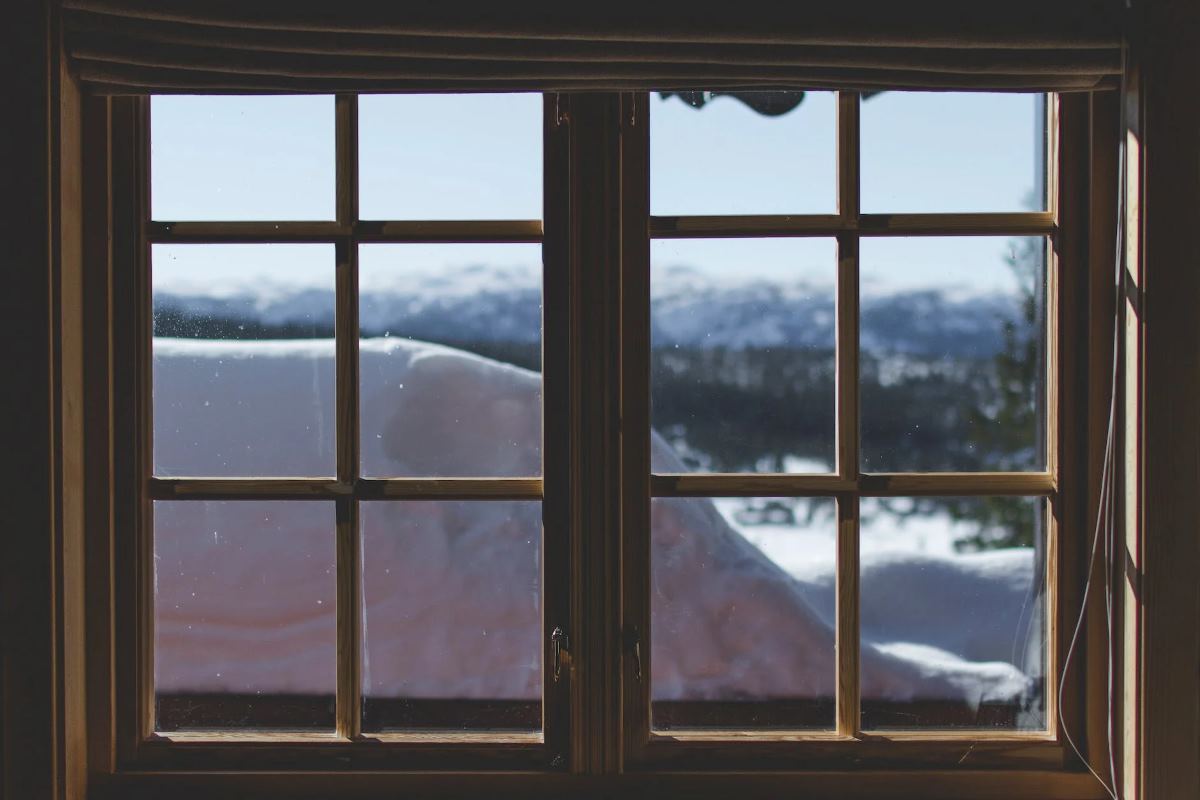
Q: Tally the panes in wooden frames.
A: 12